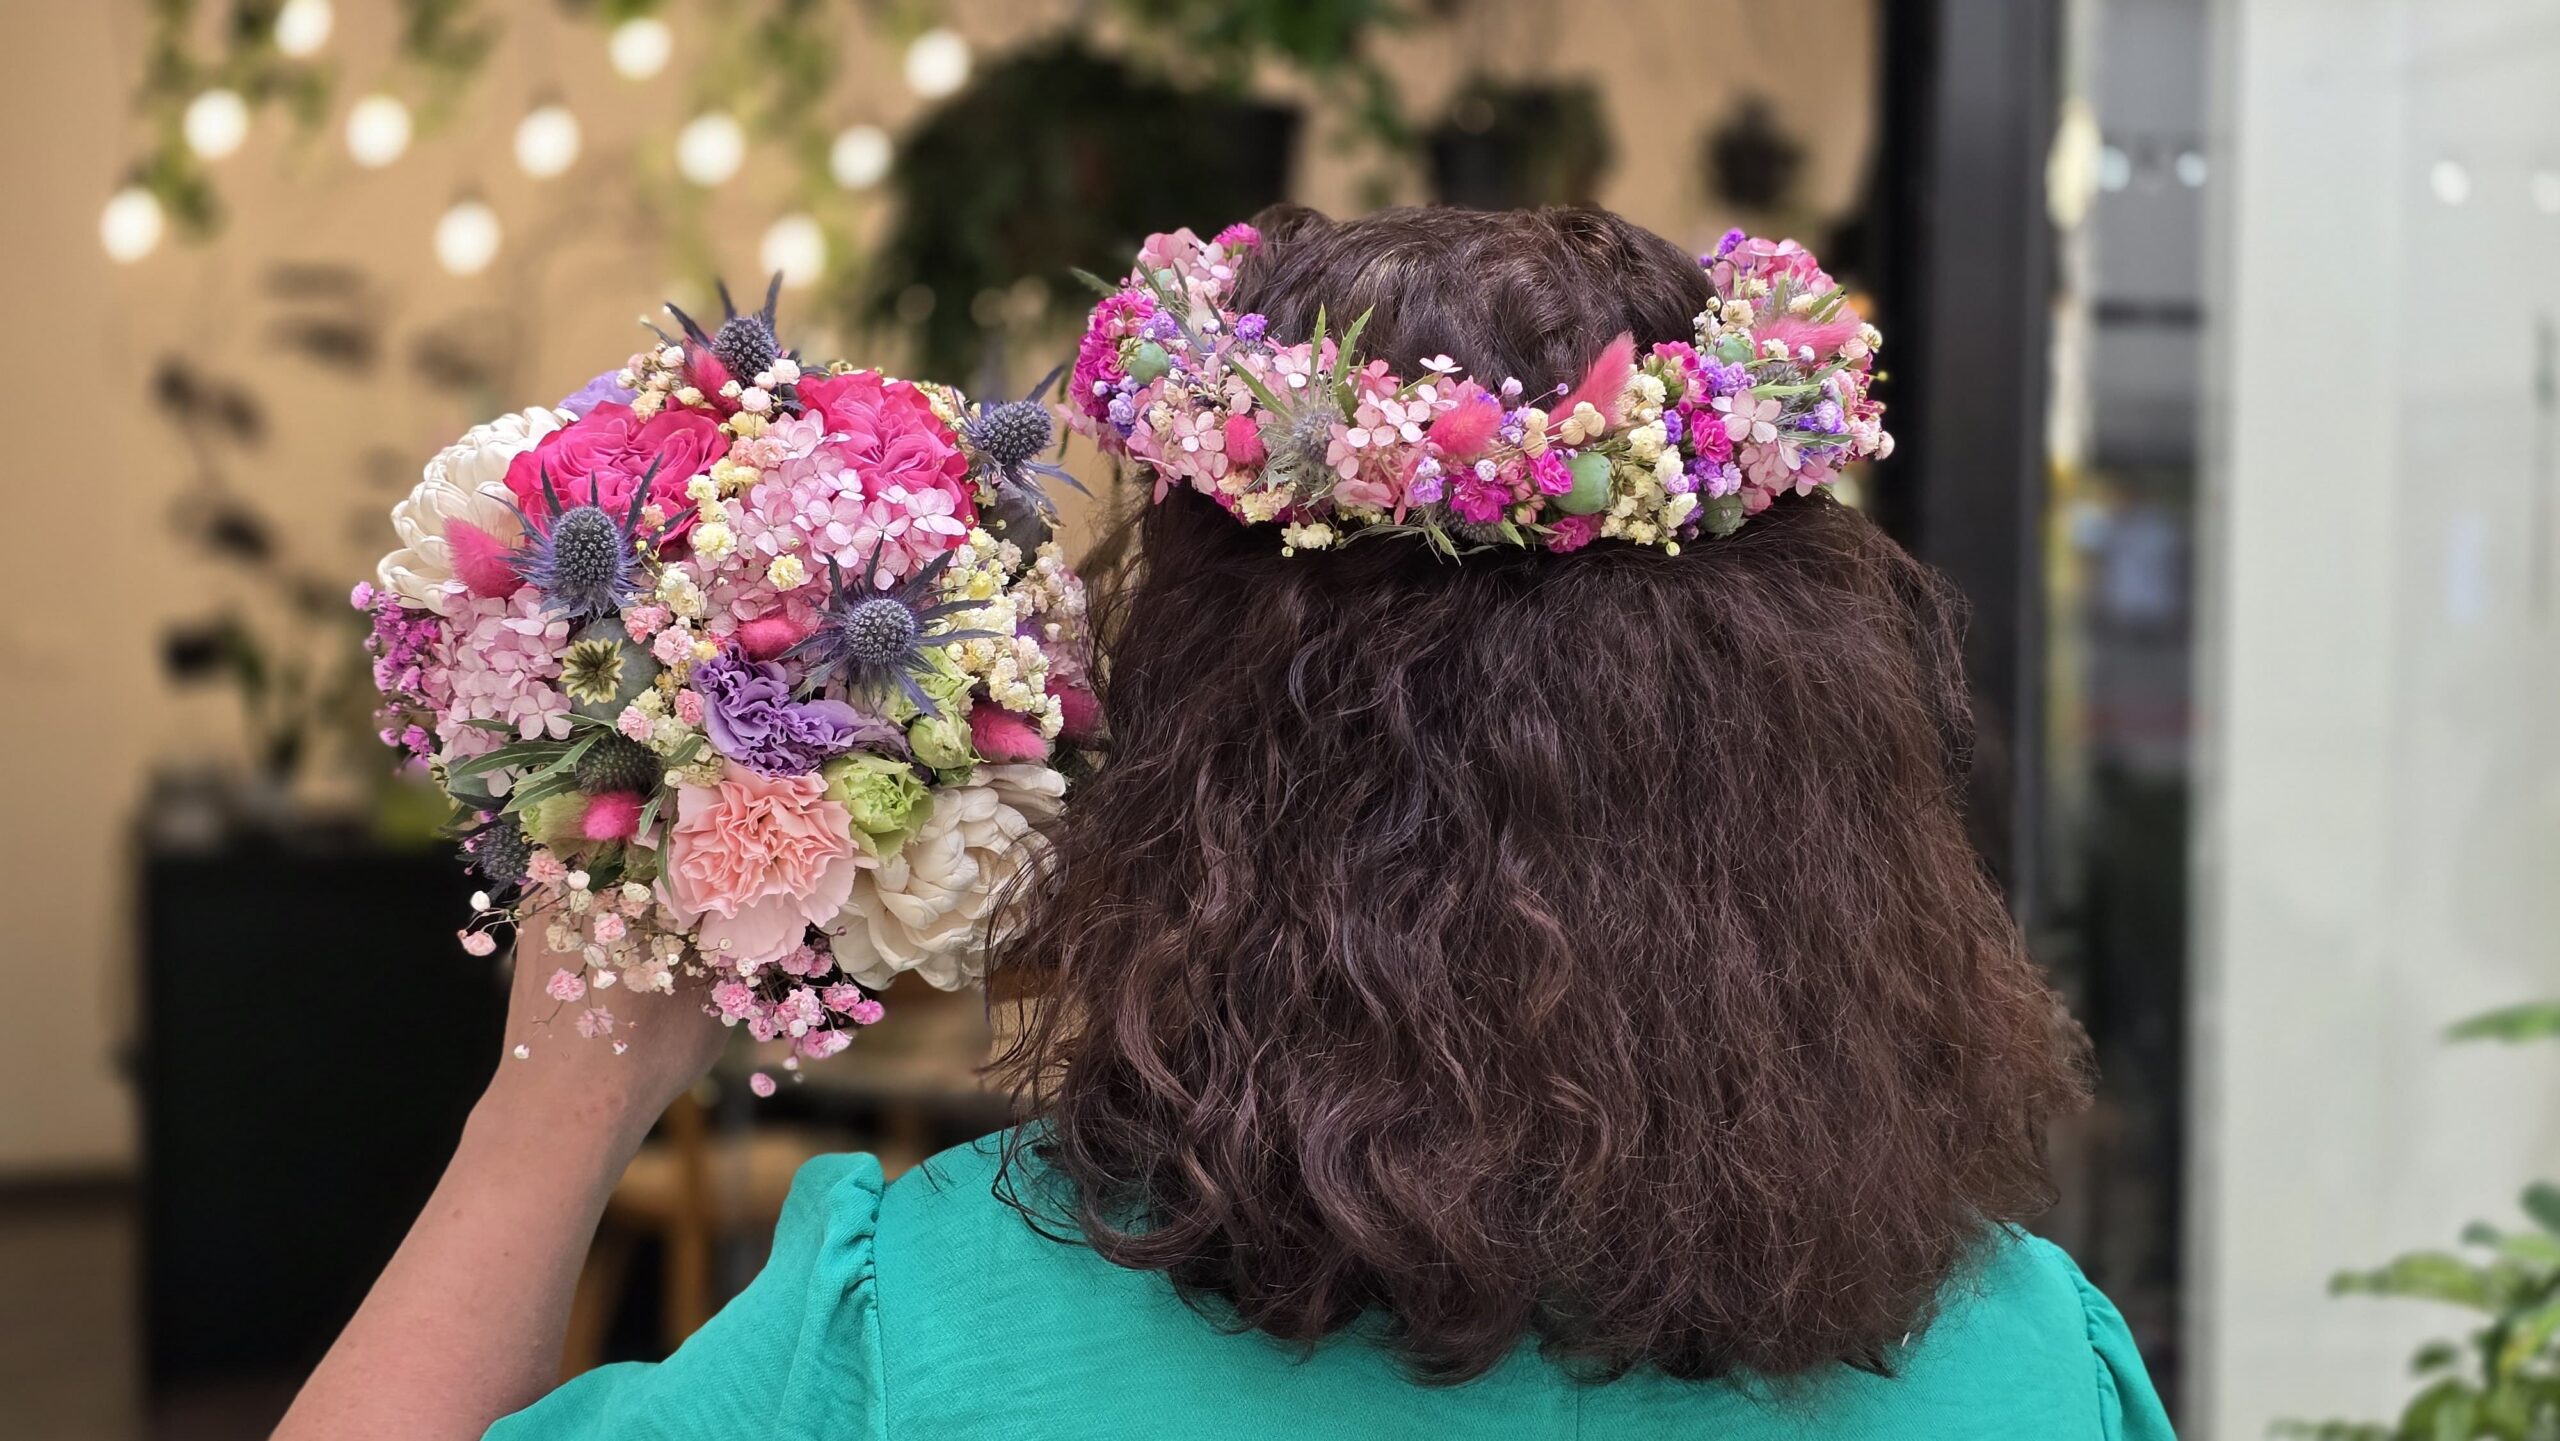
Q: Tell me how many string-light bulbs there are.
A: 11